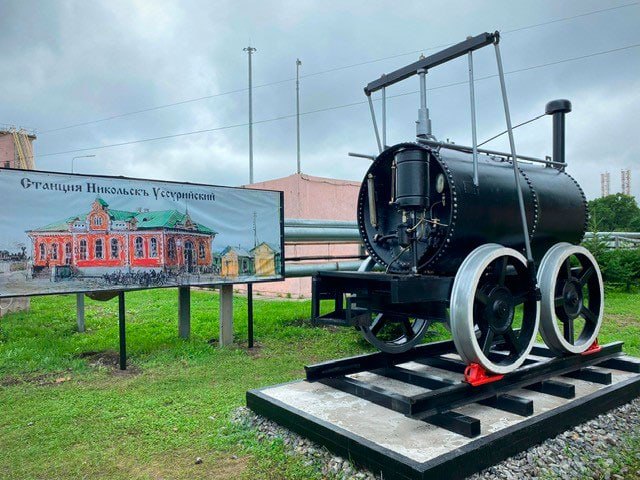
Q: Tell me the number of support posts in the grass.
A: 5